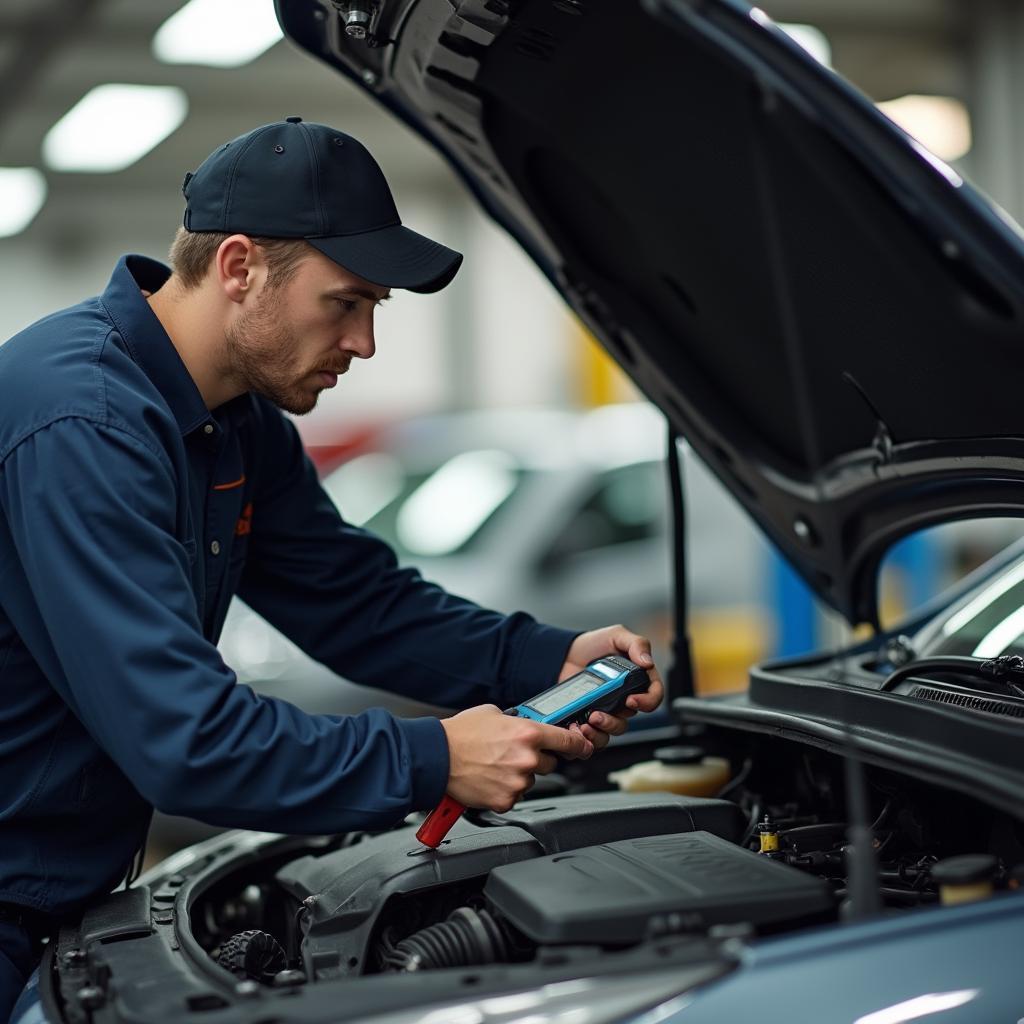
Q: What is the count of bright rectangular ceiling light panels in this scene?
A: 5